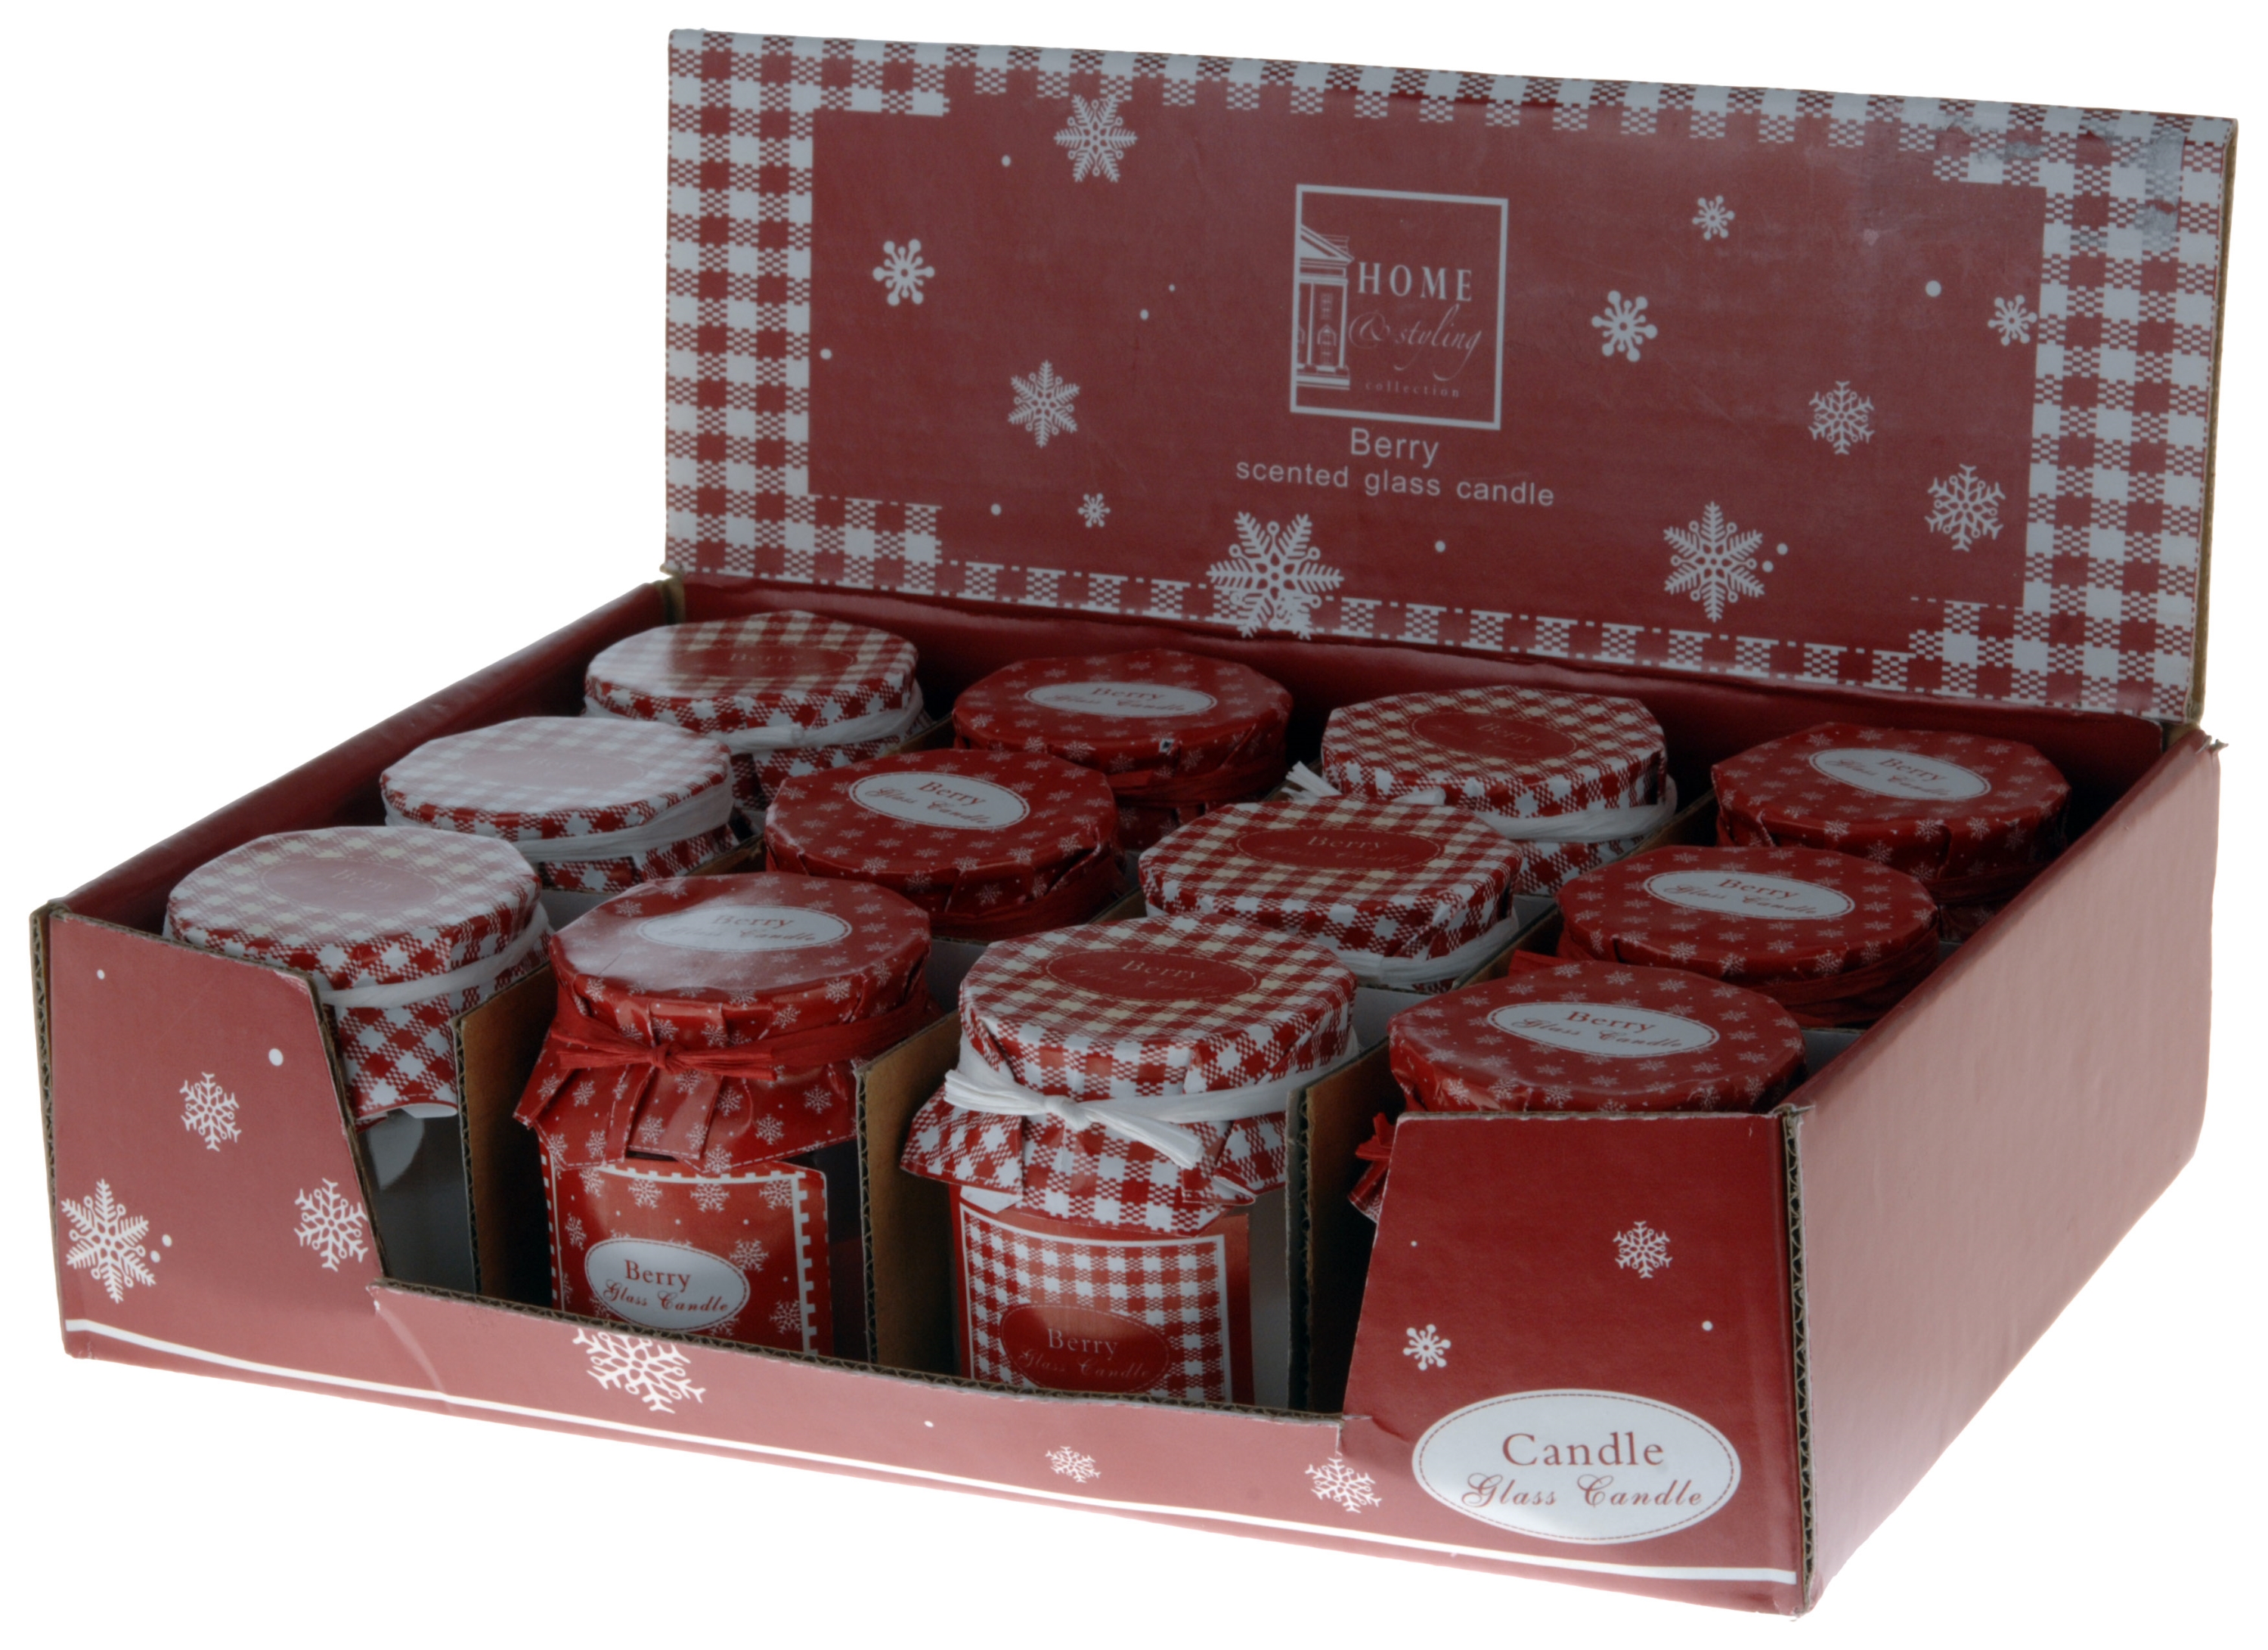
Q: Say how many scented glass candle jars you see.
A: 12